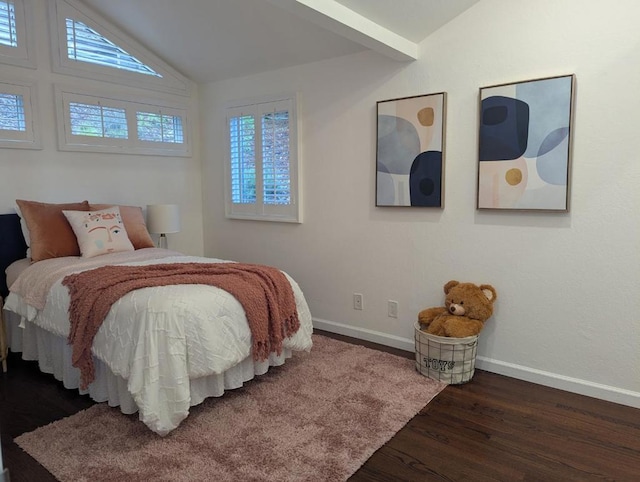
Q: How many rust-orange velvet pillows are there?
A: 2